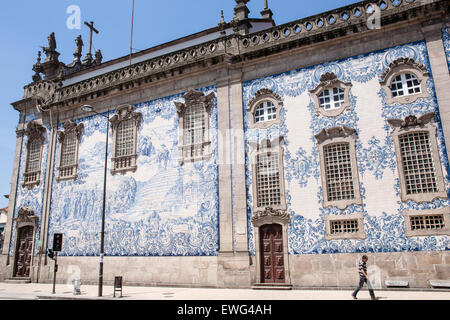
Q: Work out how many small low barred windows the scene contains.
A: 2